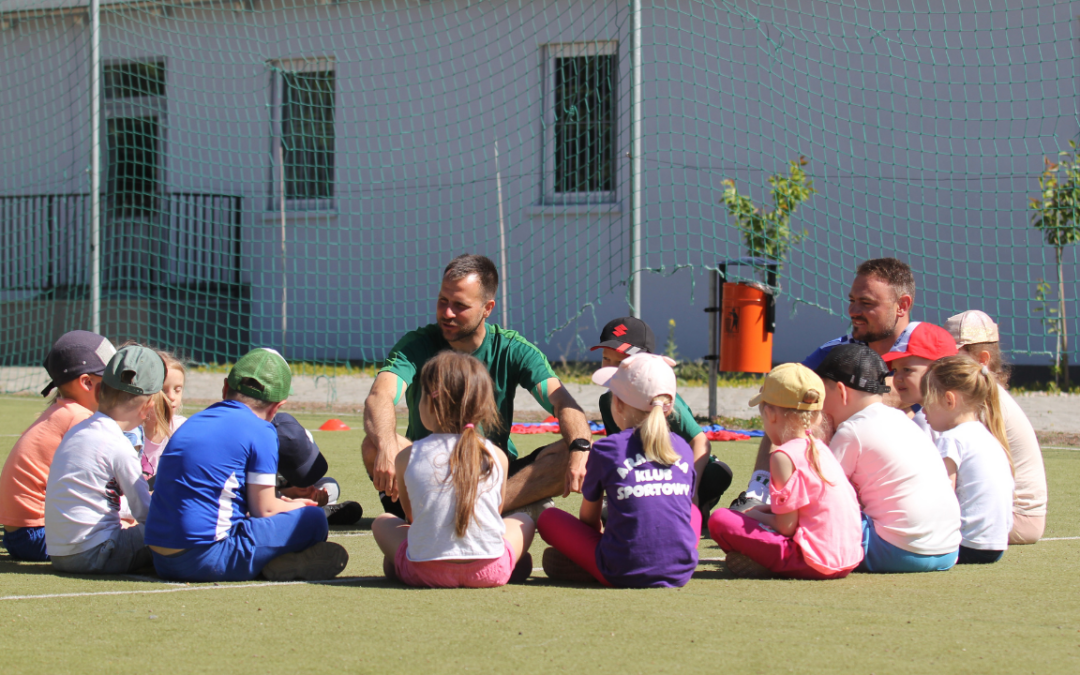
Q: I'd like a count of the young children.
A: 13